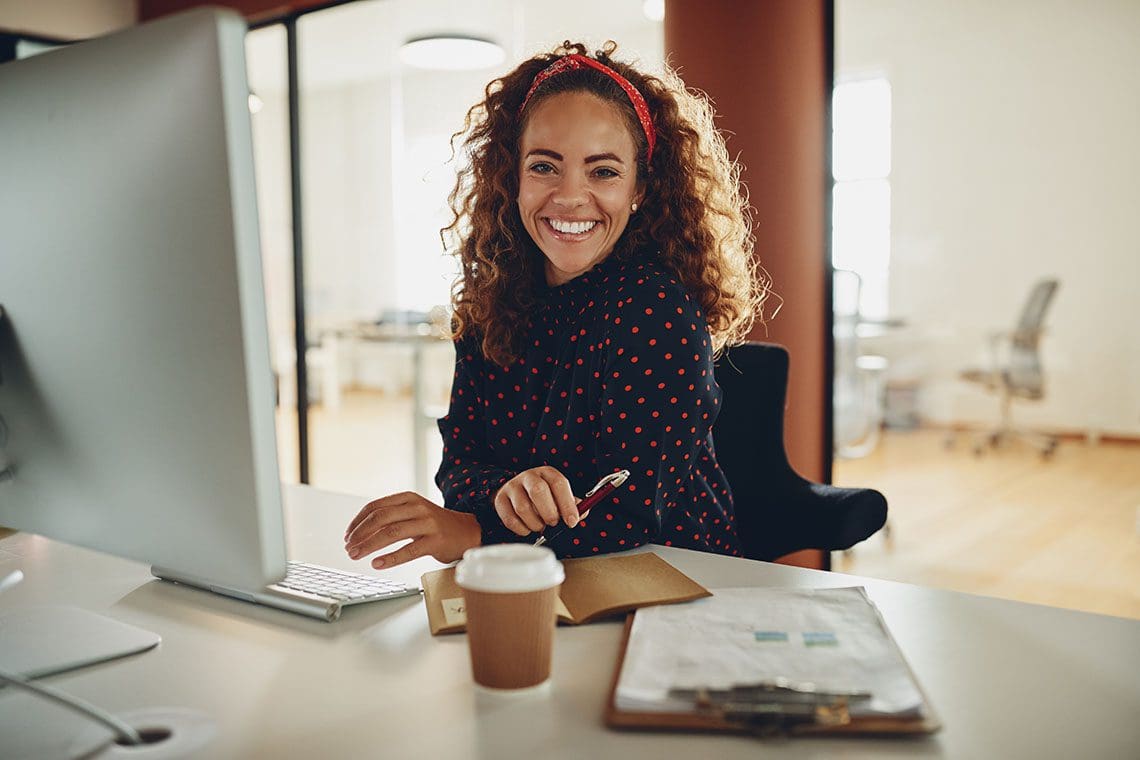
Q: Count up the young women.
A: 1